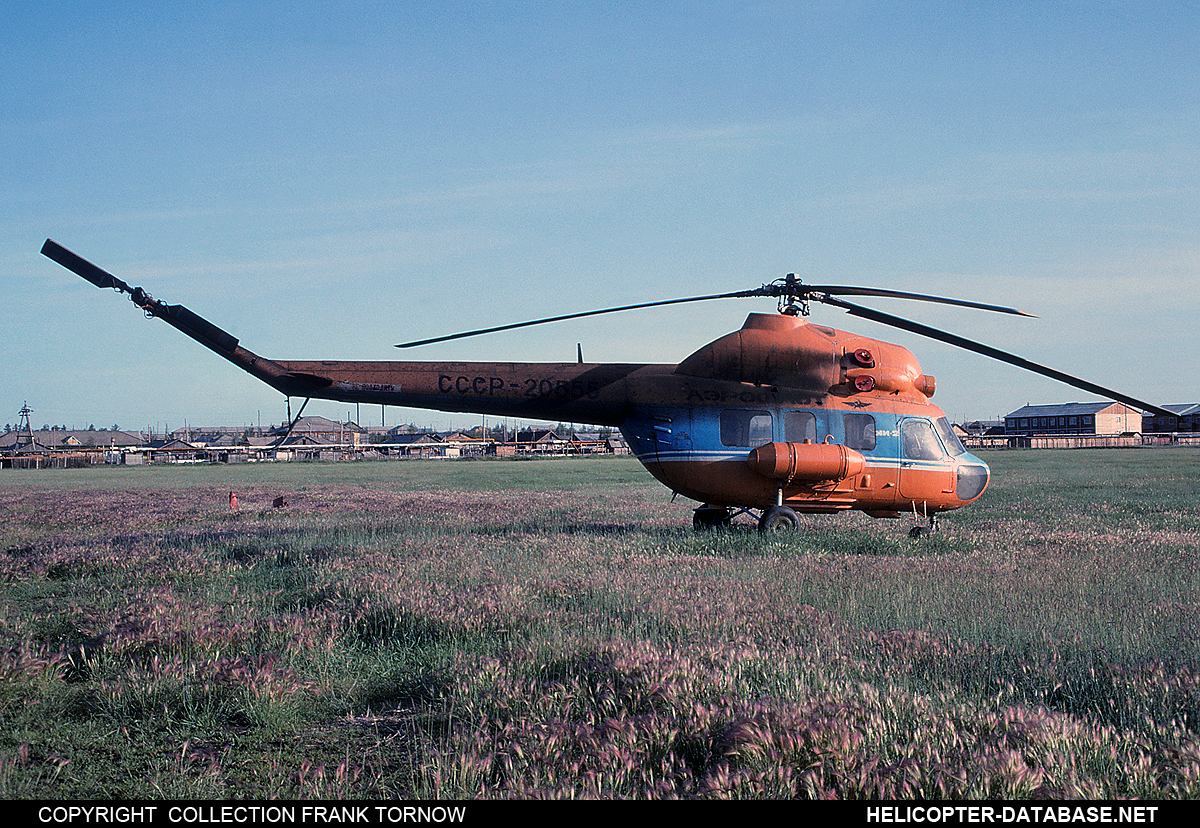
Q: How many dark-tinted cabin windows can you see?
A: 3